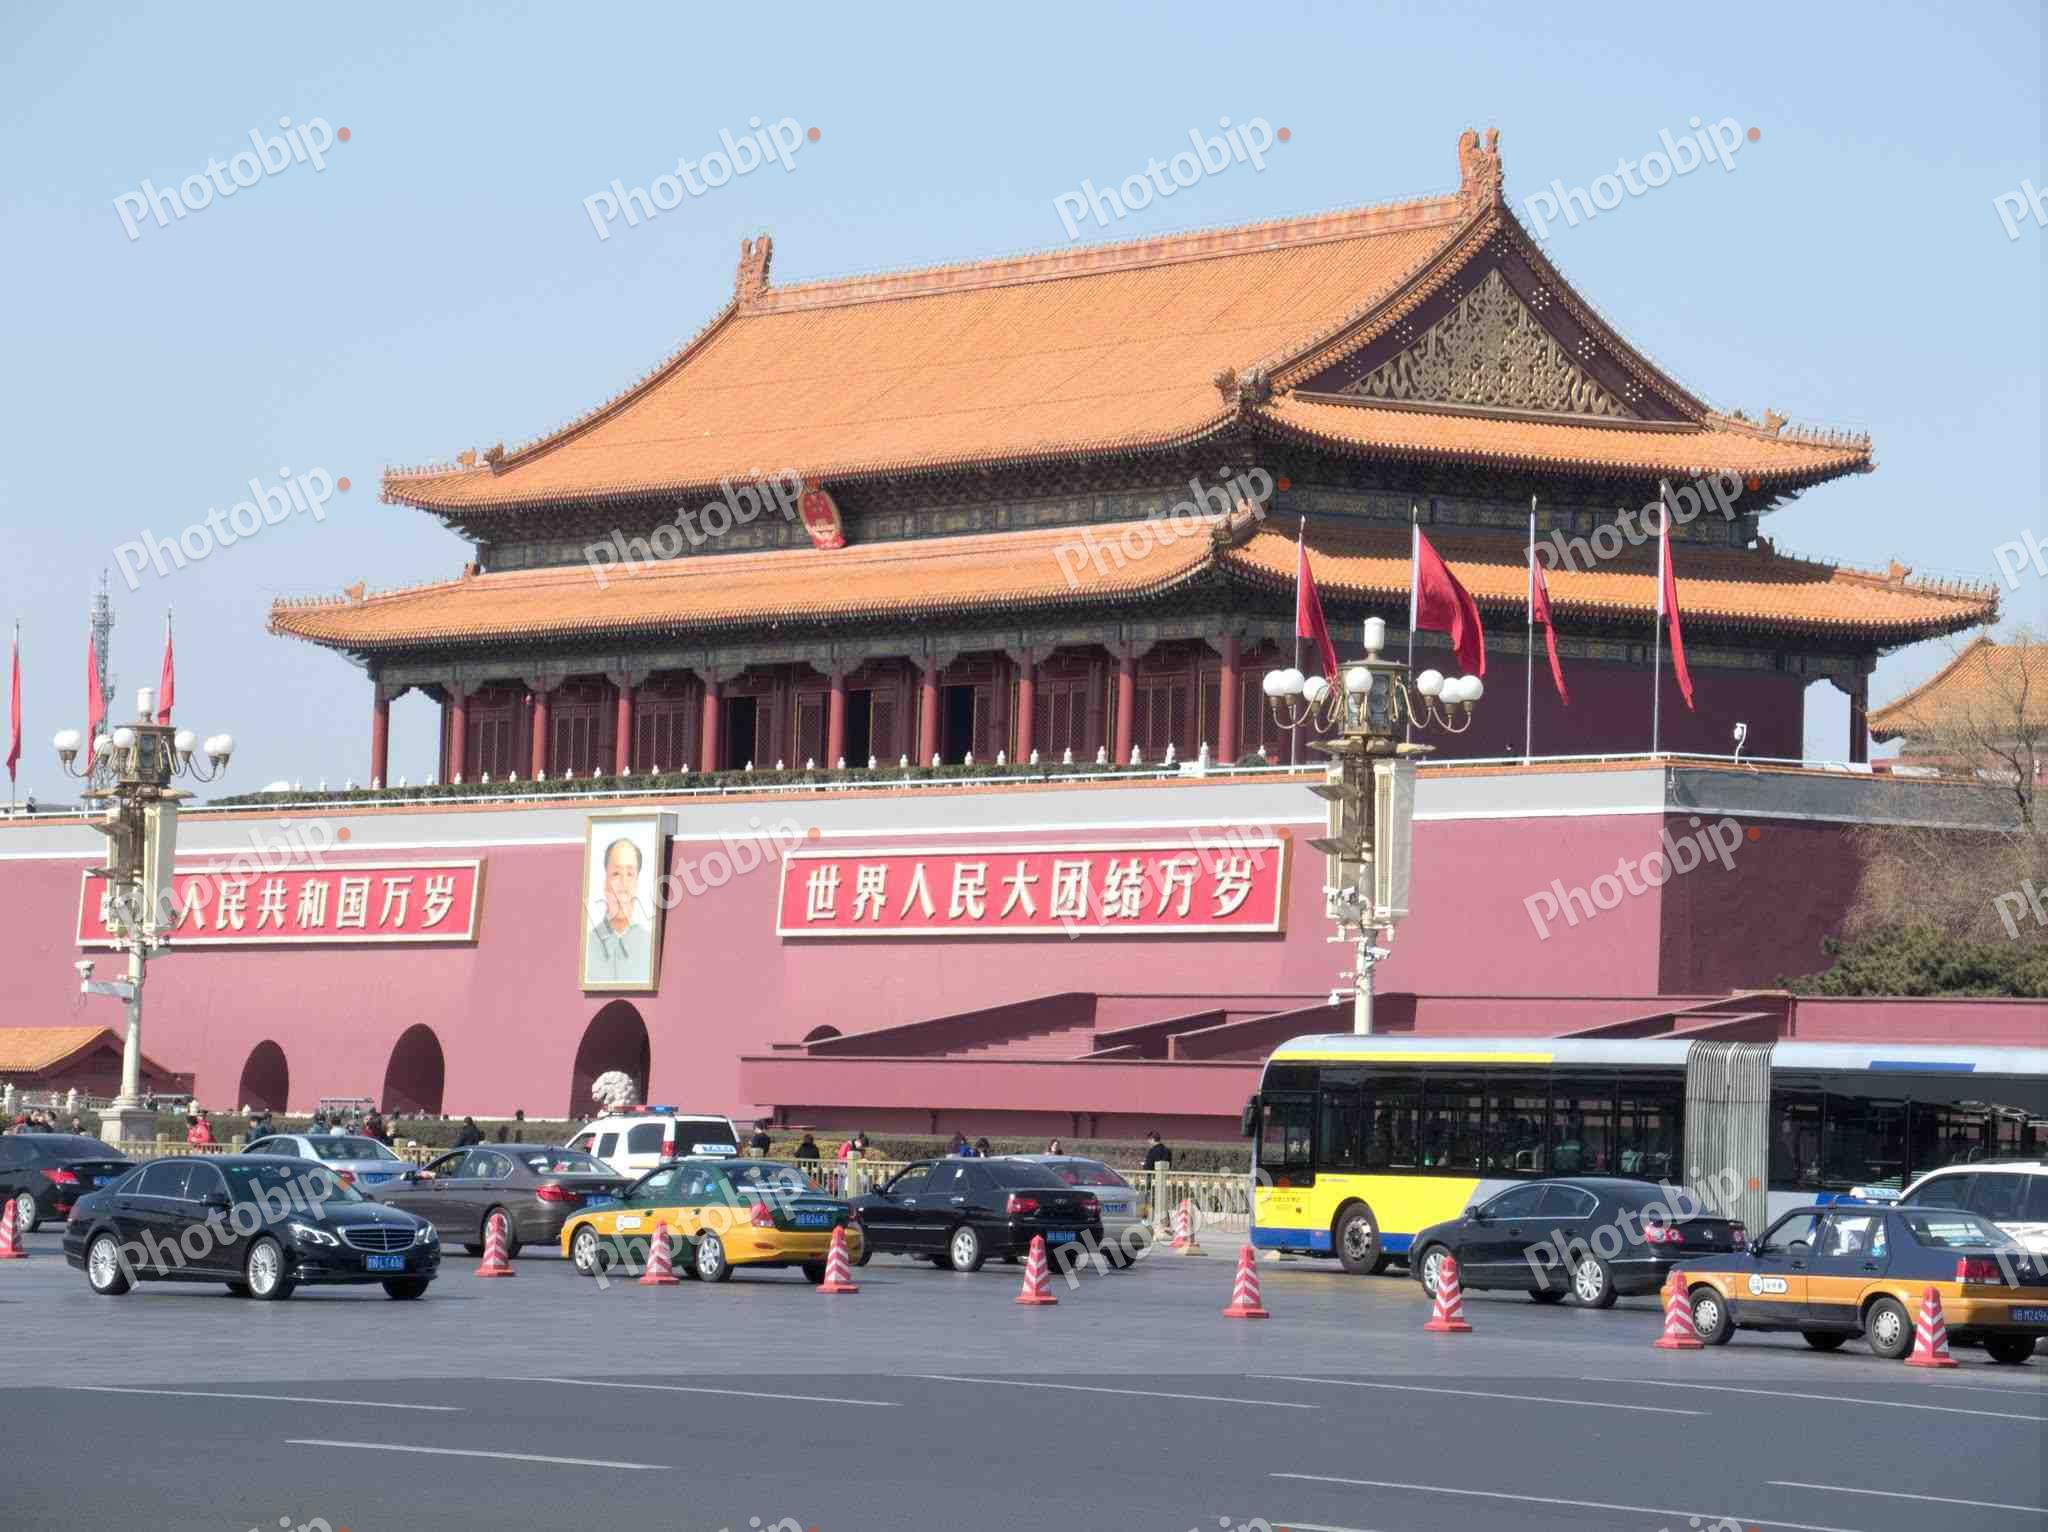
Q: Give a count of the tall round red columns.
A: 10